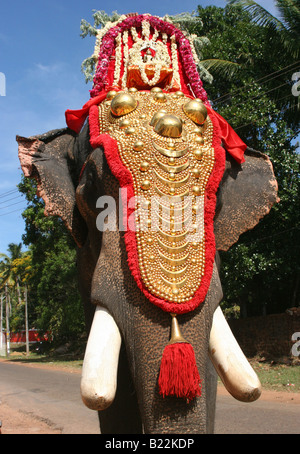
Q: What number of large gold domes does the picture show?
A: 3